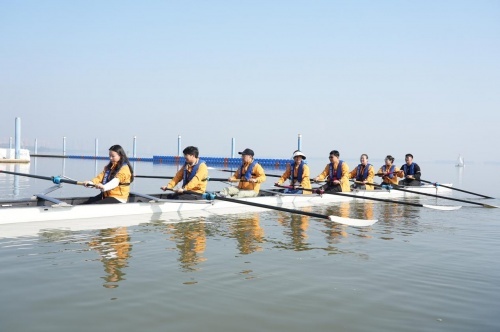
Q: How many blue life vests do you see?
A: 8